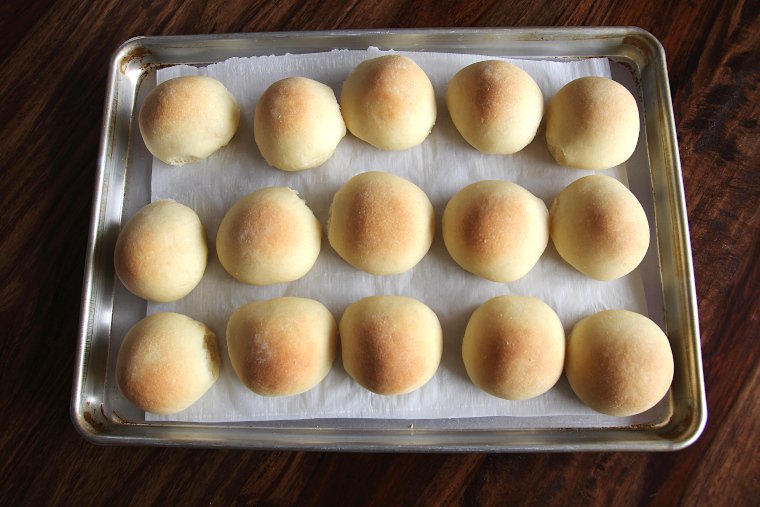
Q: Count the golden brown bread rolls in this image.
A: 15